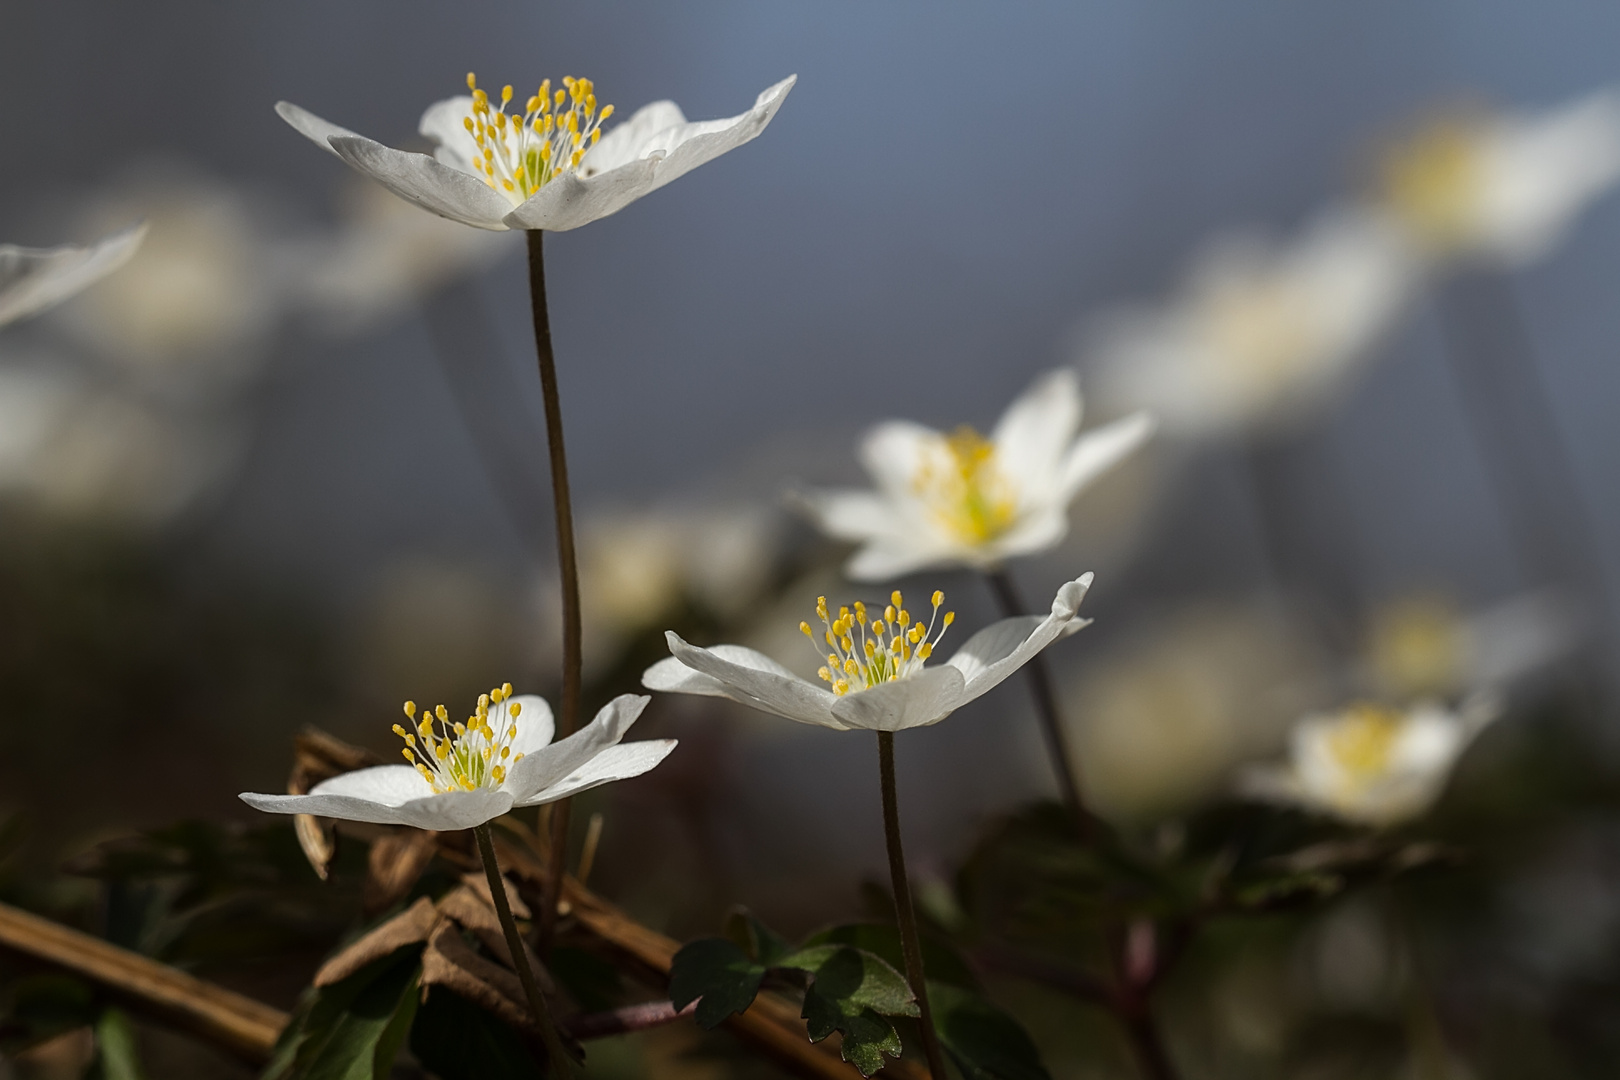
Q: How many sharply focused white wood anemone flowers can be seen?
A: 3